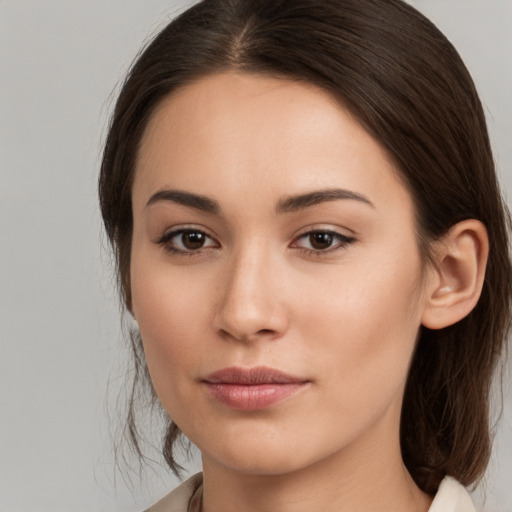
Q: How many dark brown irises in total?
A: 2